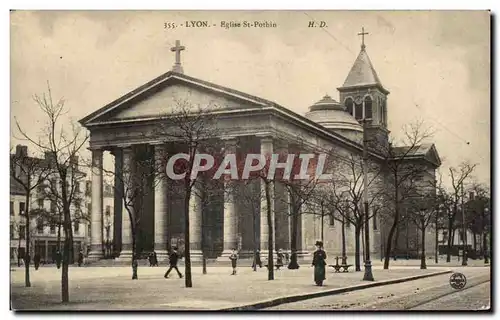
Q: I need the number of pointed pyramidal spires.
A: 1